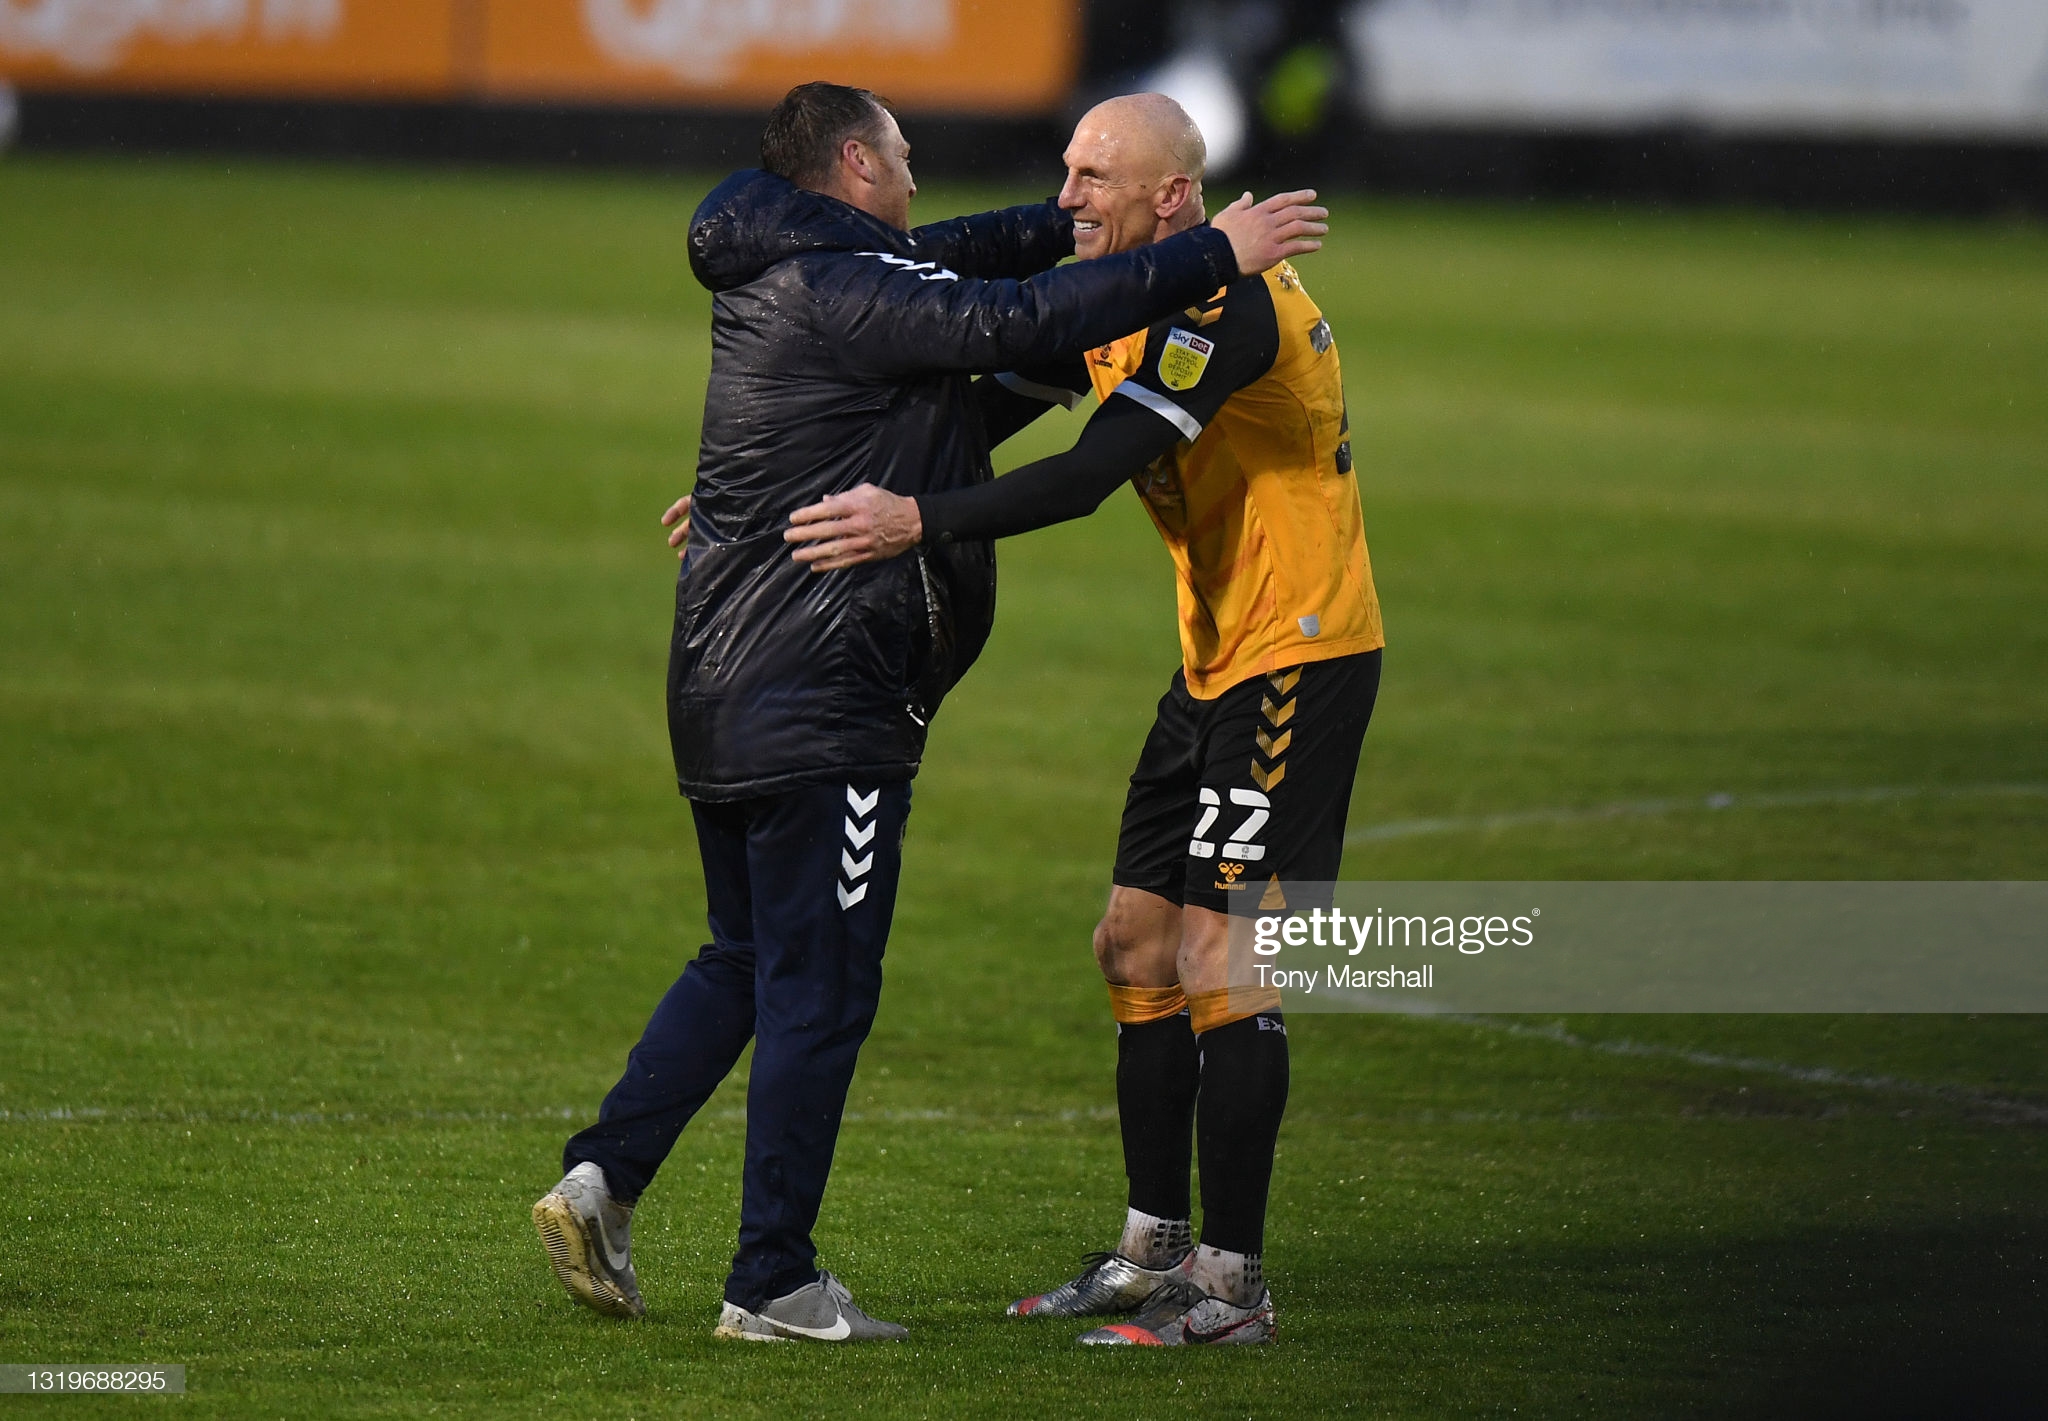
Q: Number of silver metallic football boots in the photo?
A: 2